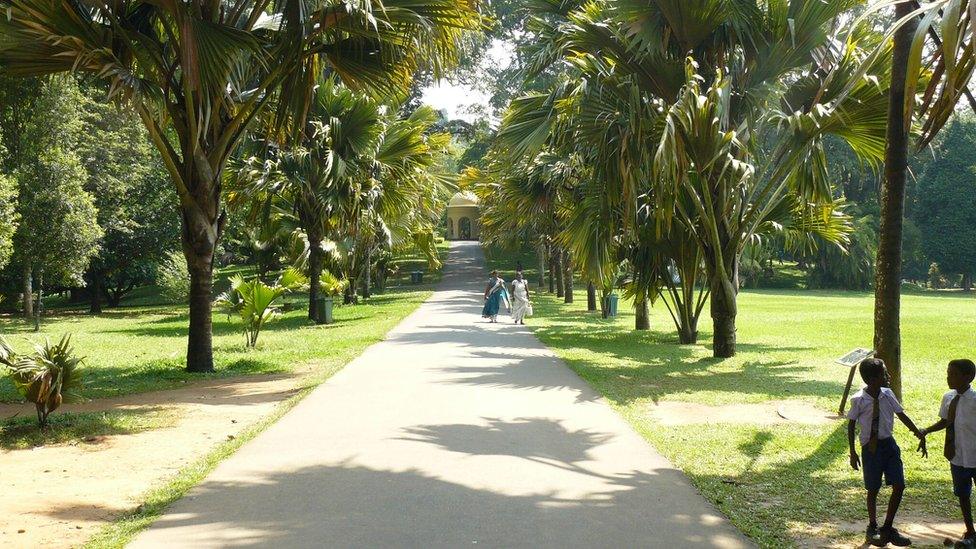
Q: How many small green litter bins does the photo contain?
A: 3